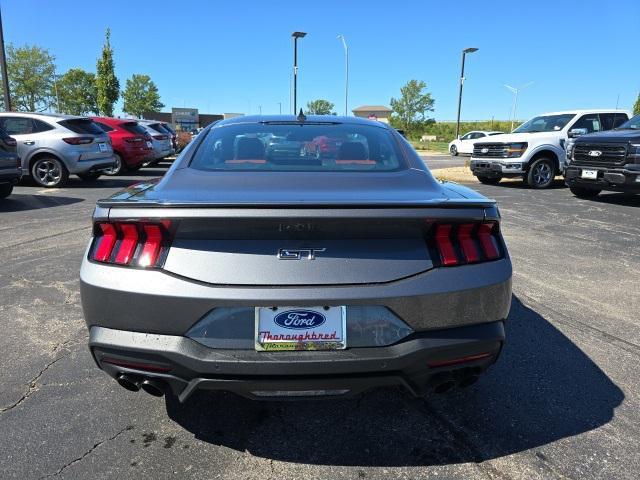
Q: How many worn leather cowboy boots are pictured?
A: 0